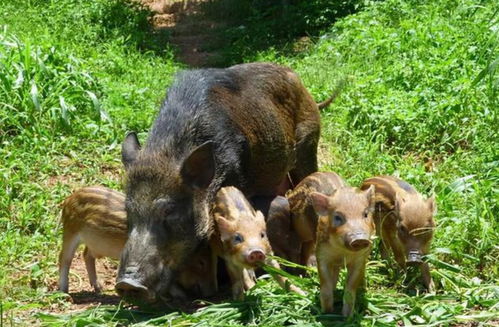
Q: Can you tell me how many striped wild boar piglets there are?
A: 4